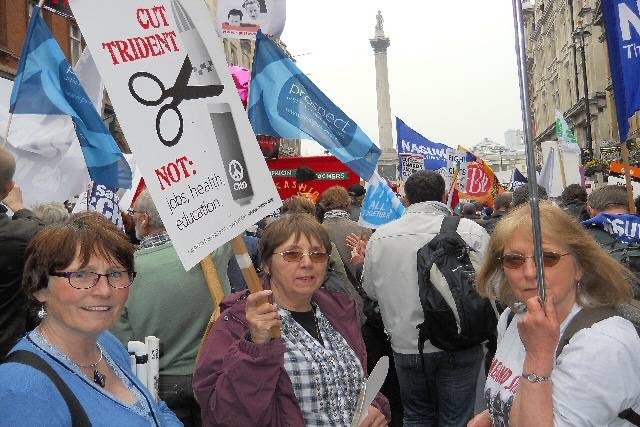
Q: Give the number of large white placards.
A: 1